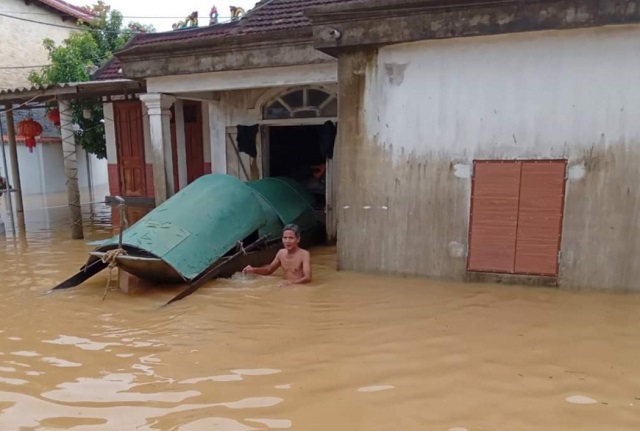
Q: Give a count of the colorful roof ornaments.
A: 3